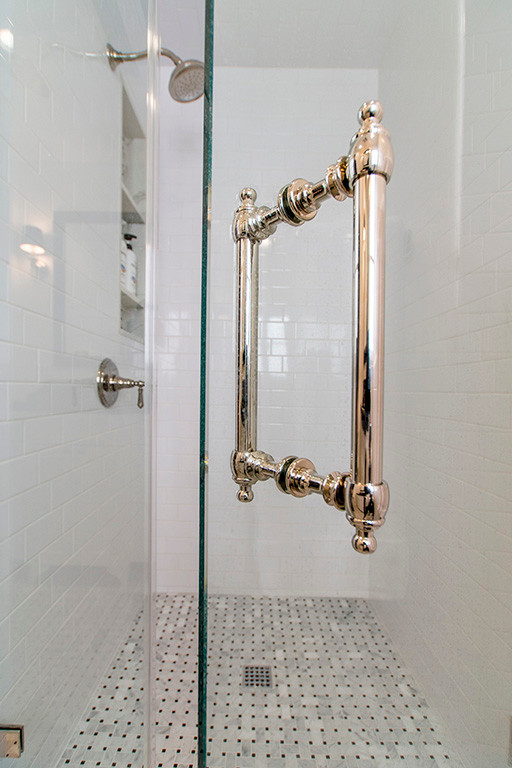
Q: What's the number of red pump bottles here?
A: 0